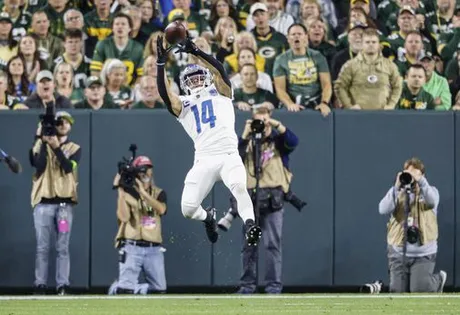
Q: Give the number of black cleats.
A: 2